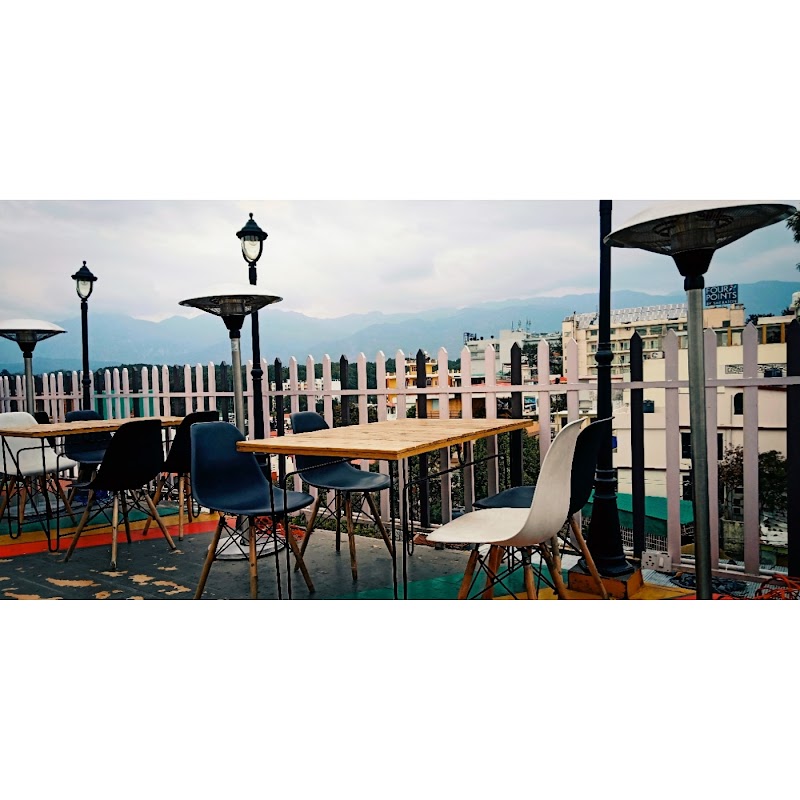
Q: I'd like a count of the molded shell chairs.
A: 9